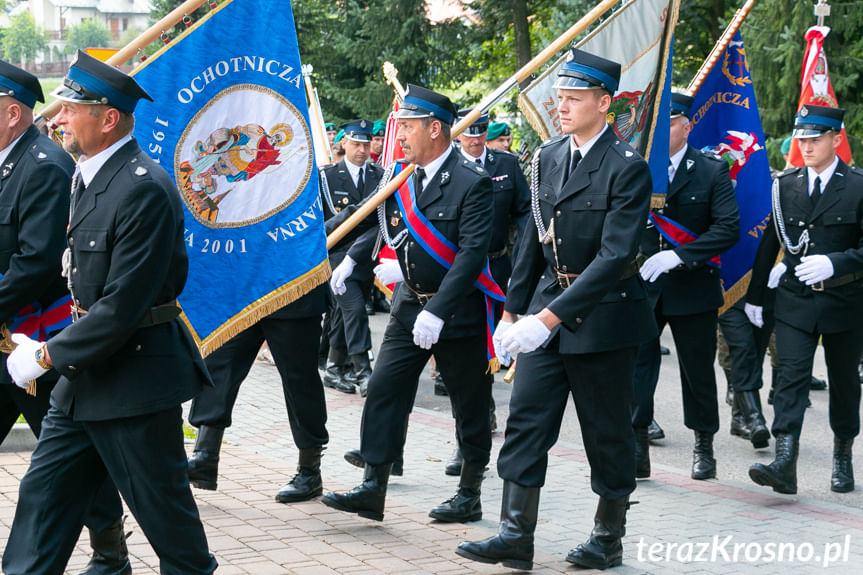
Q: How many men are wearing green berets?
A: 5